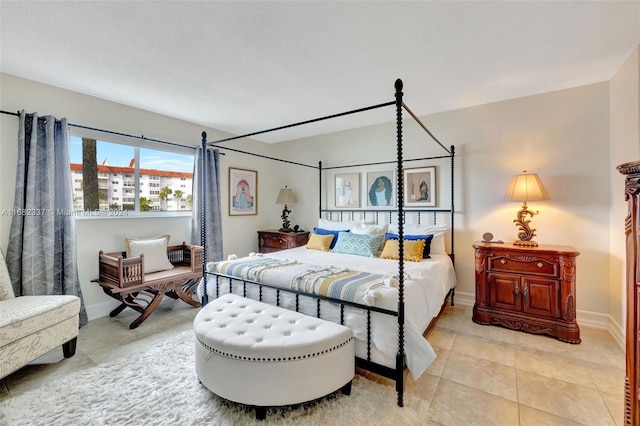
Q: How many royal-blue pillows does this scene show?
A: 2